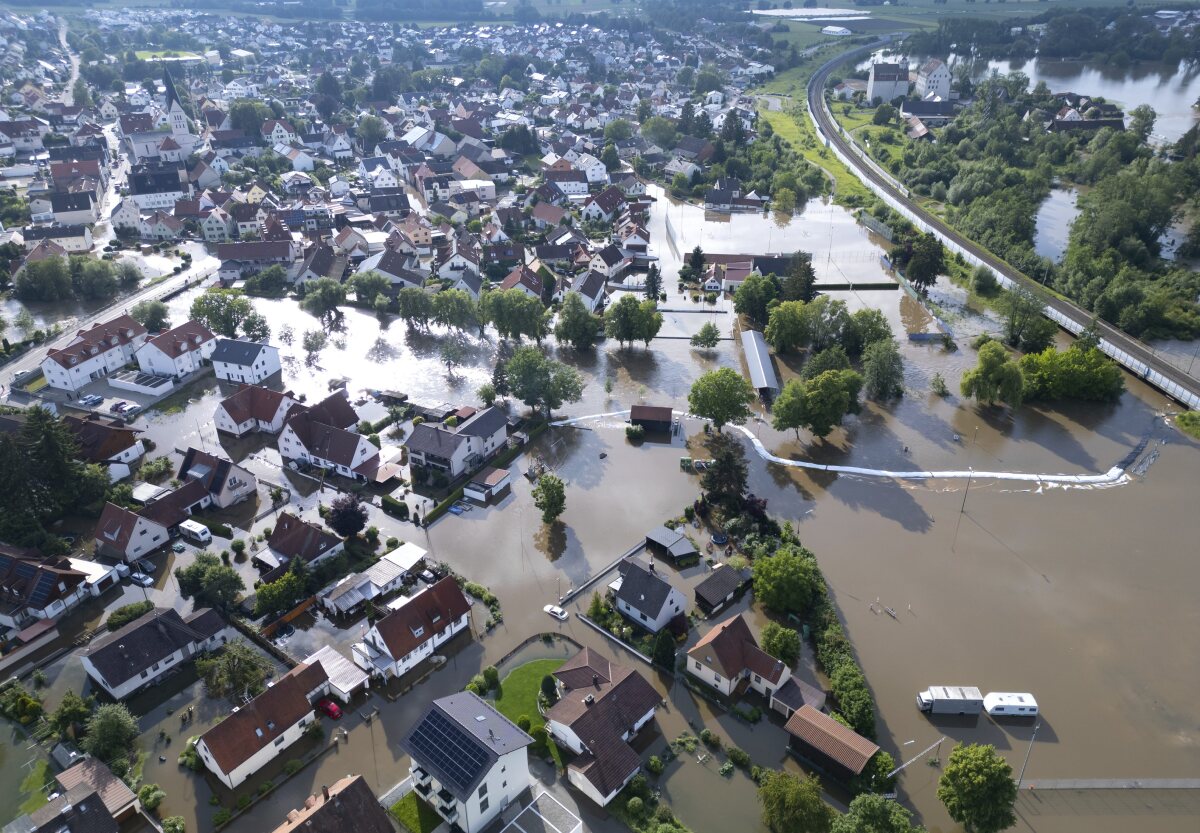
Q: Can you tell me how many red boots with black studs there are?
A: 0